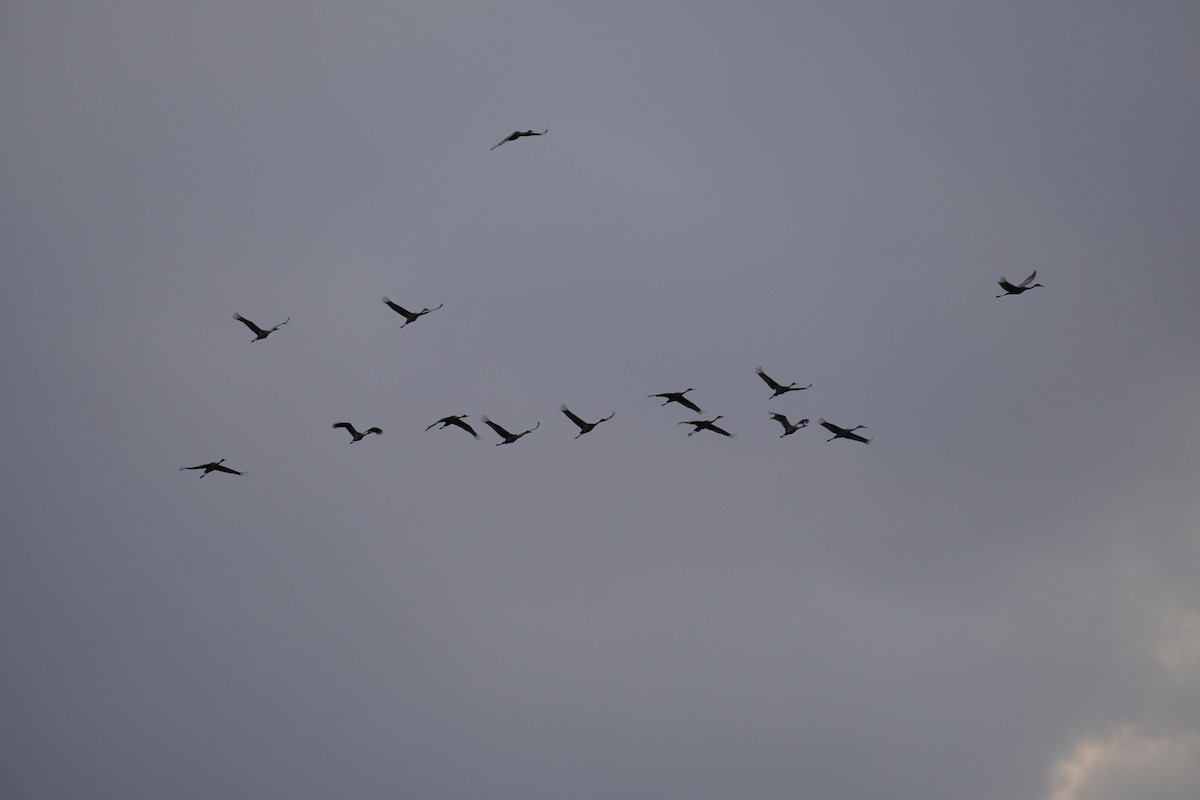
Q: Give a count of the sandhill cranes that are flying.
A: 14